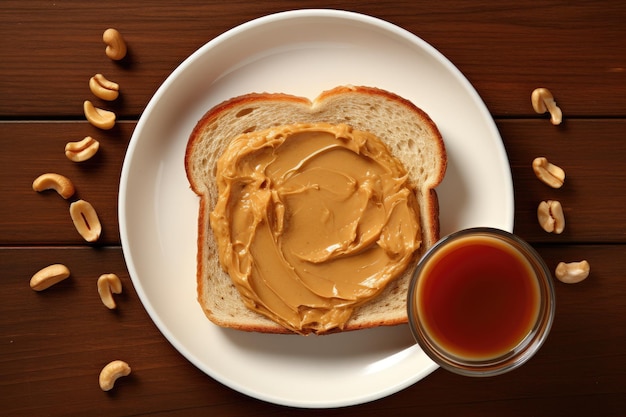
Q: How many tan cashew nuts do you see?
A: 13